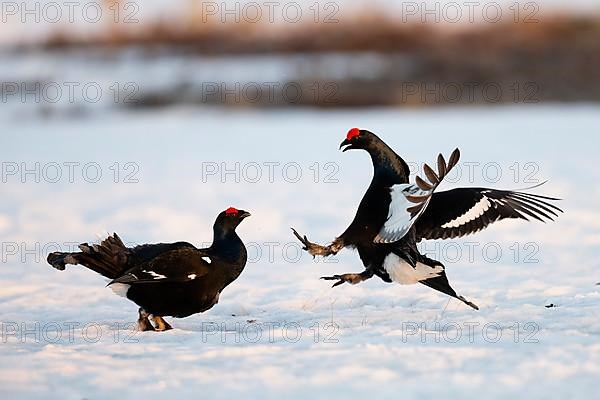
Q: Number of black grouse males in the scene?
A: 2